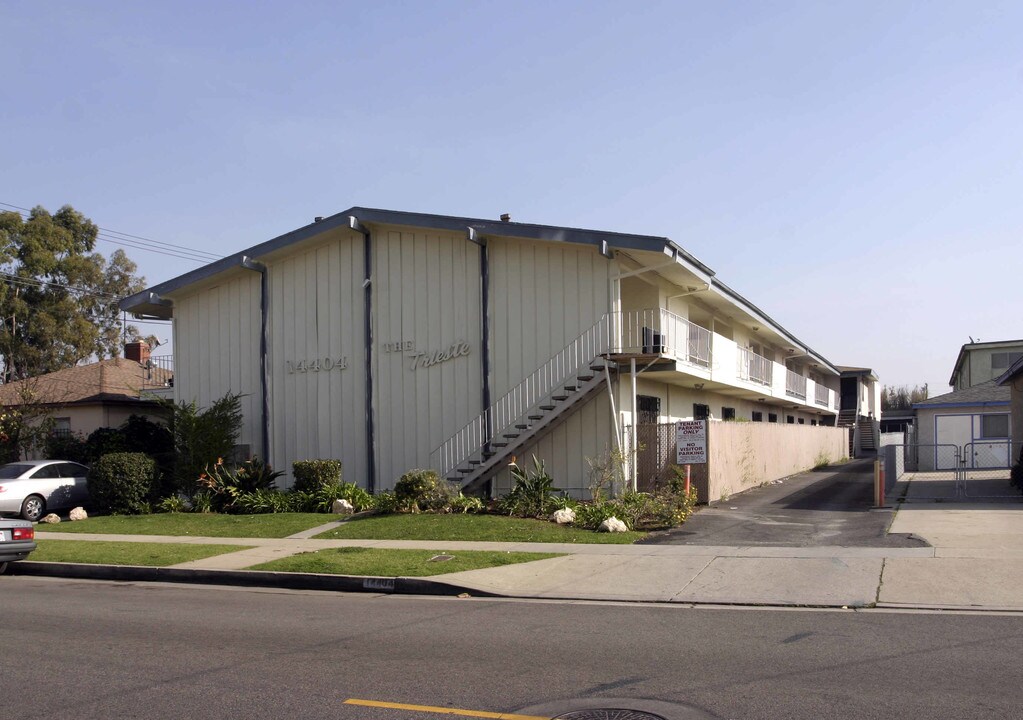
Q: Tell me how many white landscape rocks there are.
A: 5